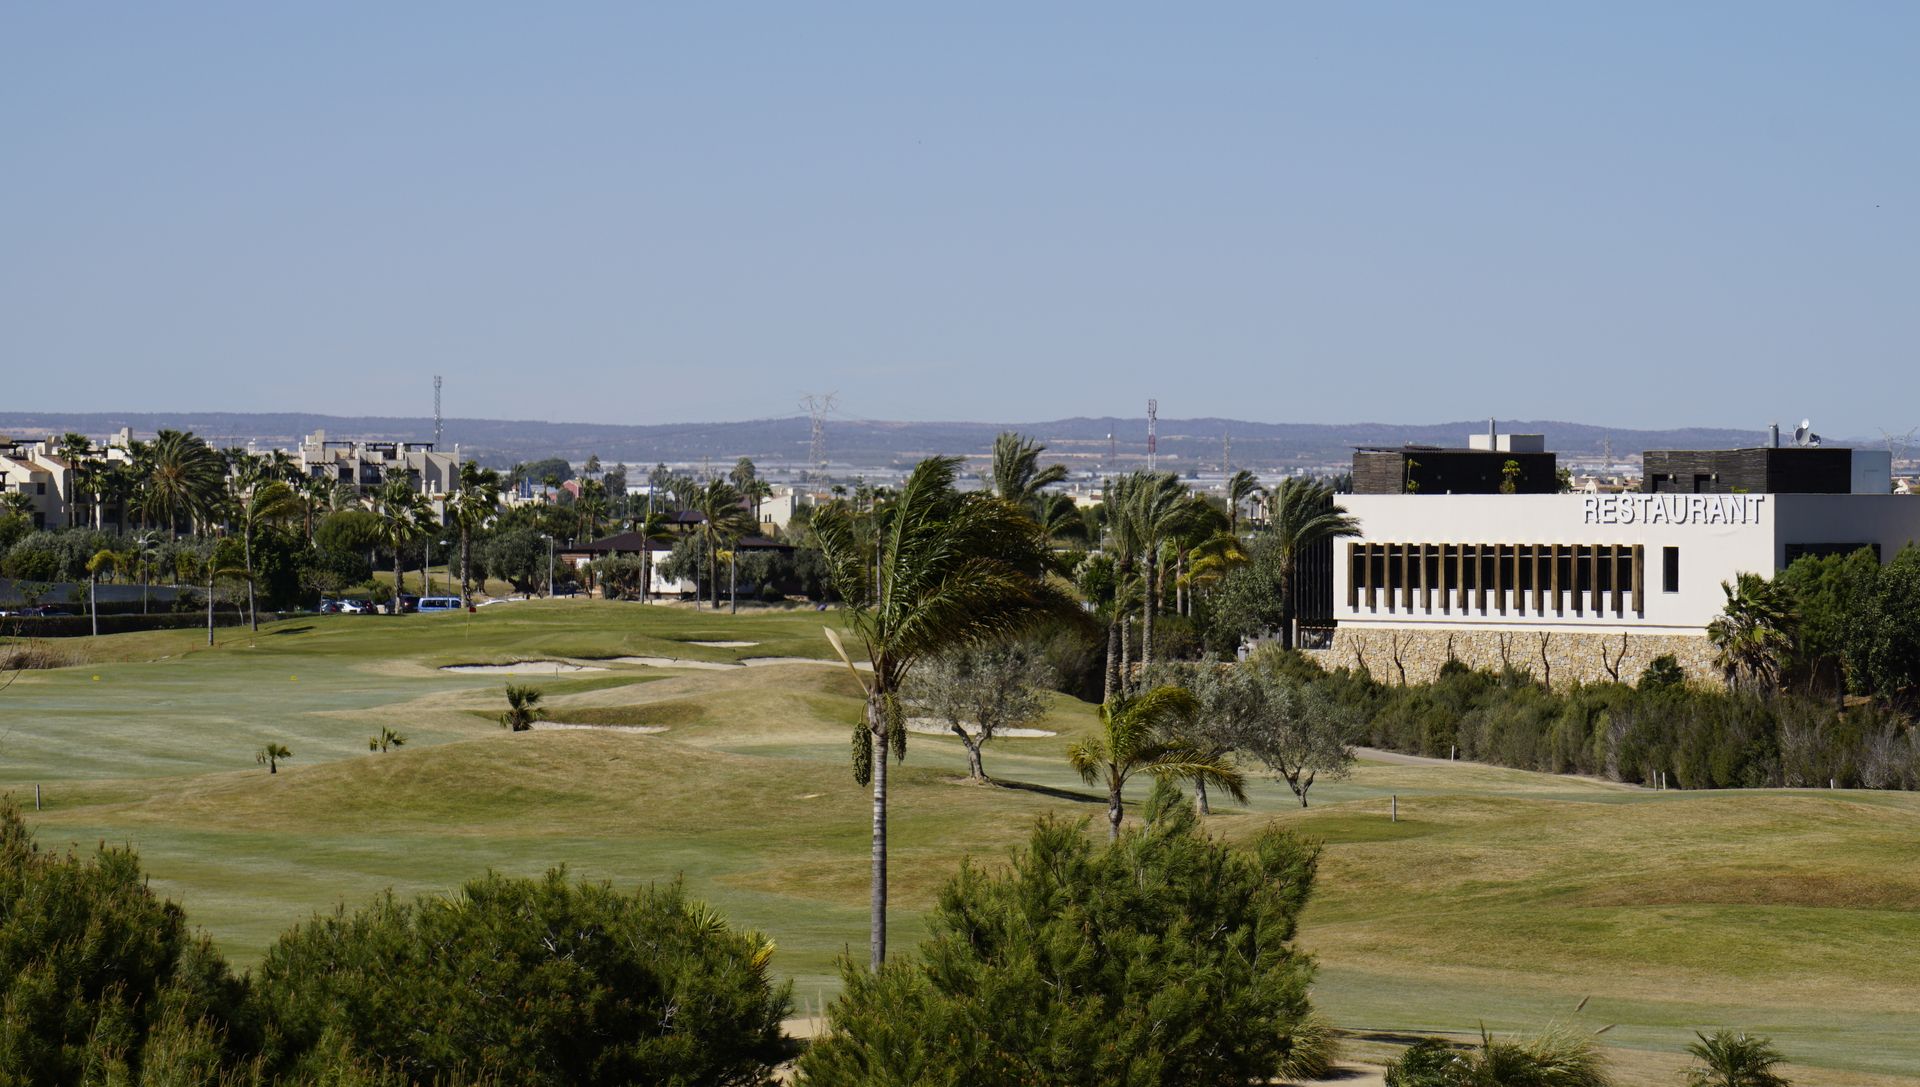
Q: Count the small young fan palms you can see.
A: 3